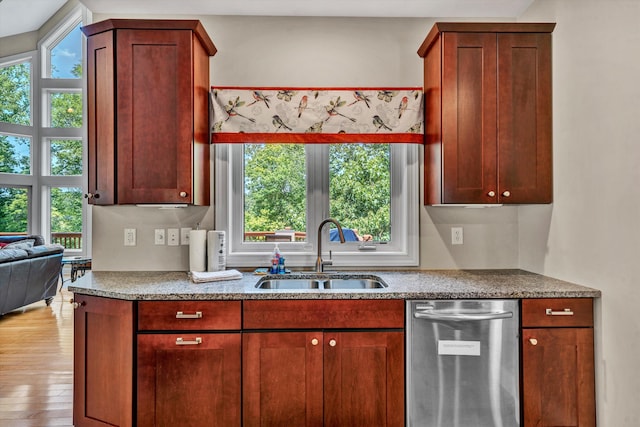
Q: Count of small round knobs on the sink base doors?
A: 2